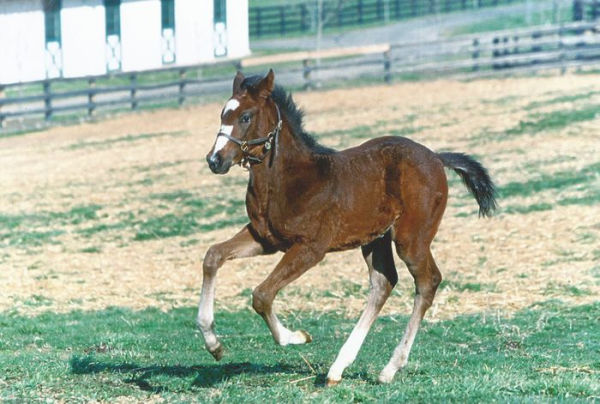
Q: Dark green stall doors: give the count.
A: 4